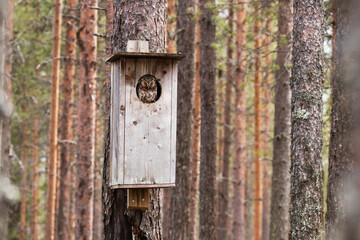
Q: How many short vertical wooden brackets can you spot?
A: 2